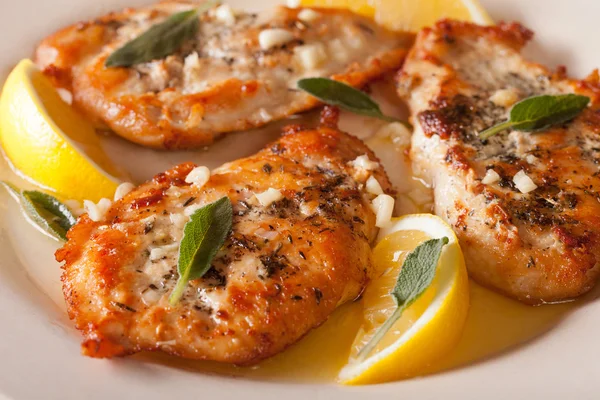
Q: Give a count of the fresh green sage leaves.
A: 6